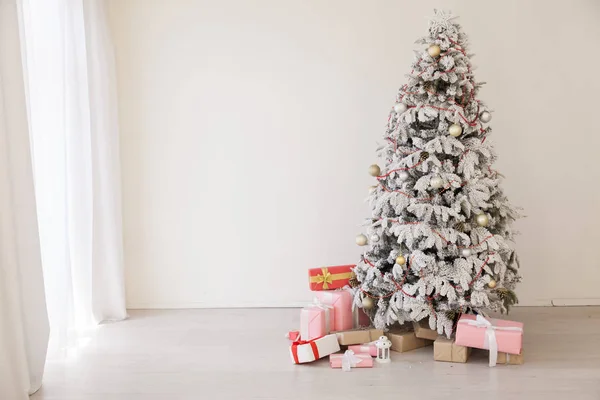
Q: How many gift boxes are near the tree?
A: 13